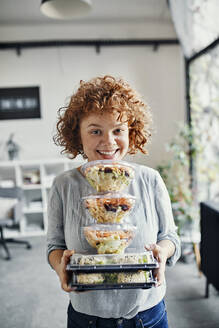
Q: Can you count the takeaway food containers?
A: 5